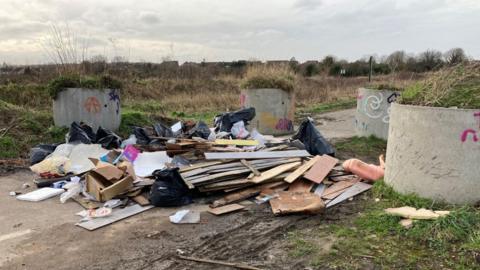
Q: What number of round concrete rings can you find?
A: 4